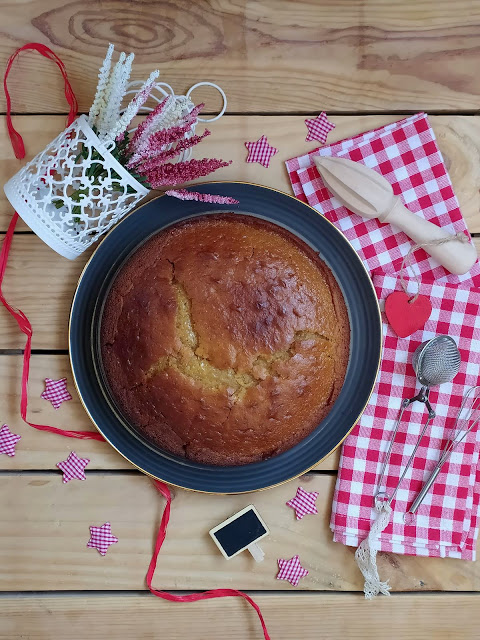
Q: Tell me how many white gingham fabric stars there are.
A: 8